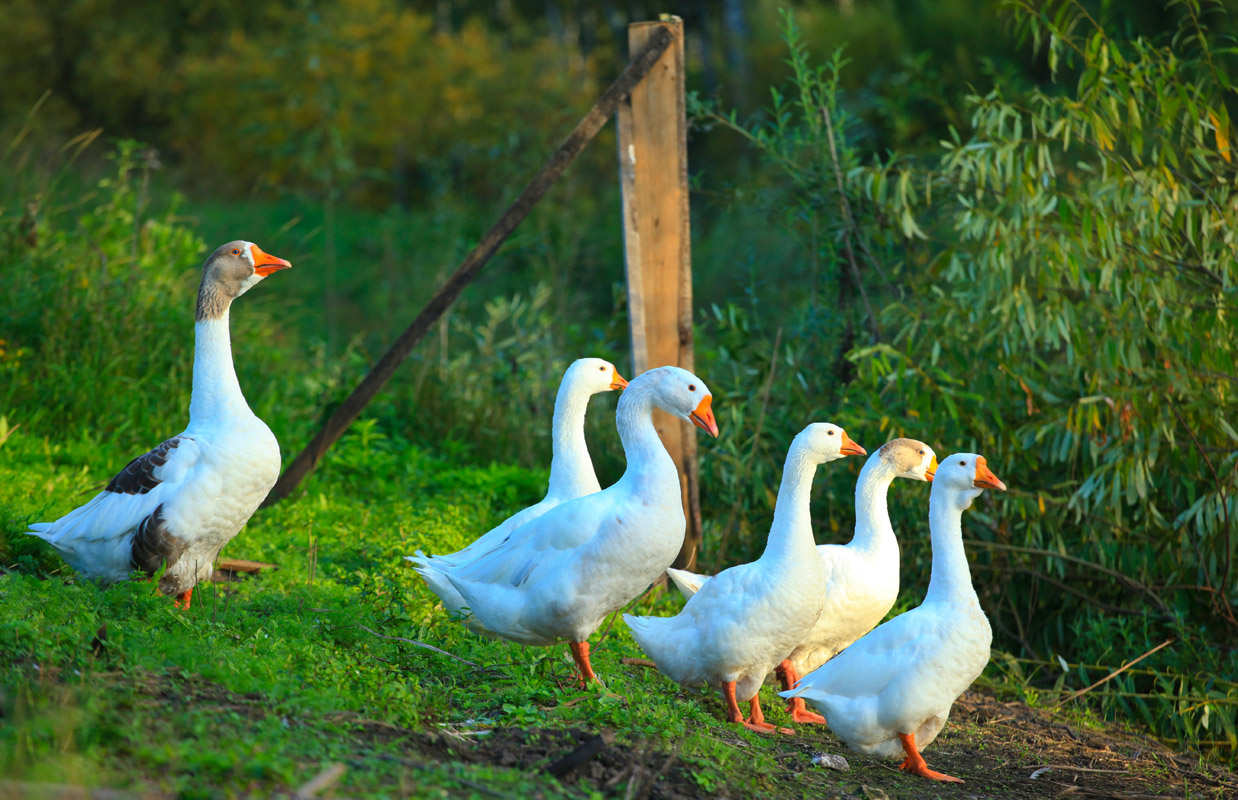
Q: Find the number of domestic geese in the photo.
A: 6